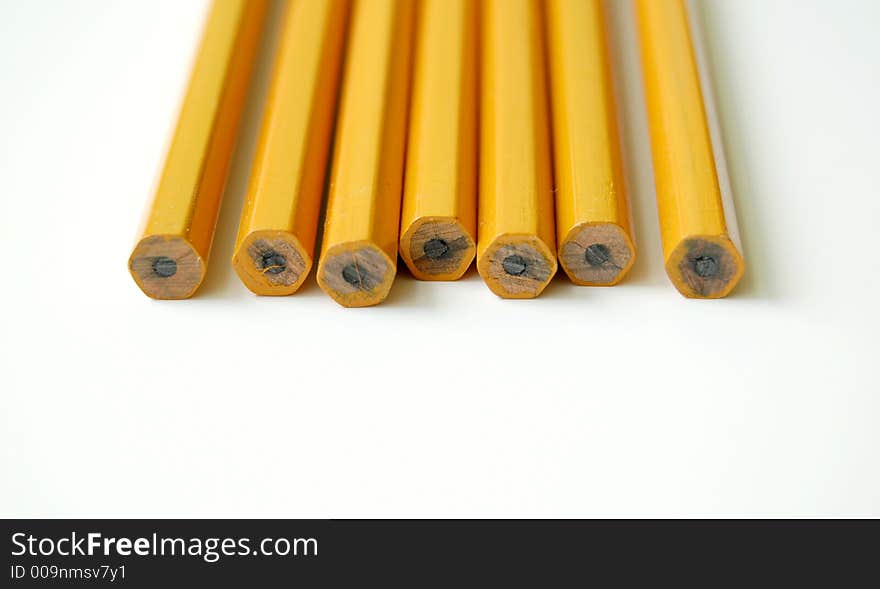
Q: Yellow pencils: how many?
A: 7